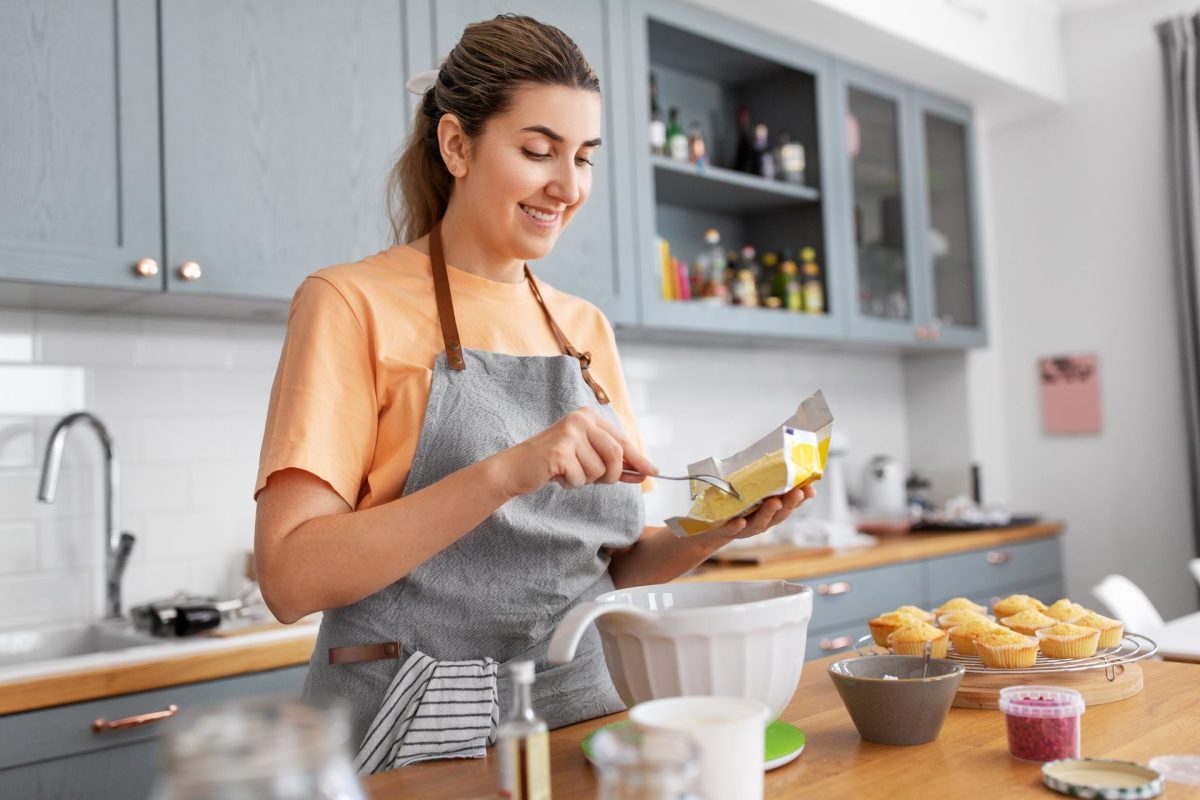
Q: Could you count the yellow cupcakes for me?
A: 12